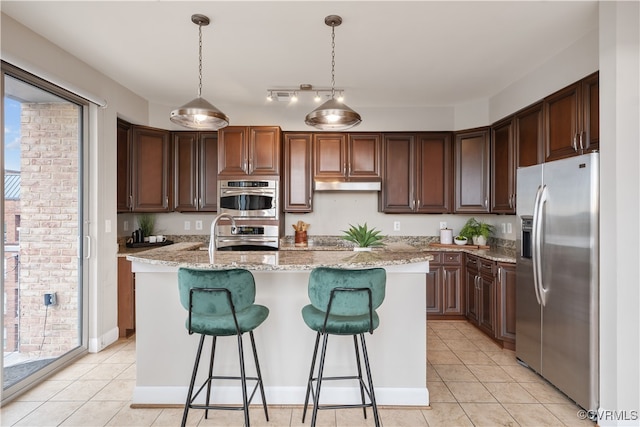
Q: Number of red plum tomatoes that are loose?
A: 0